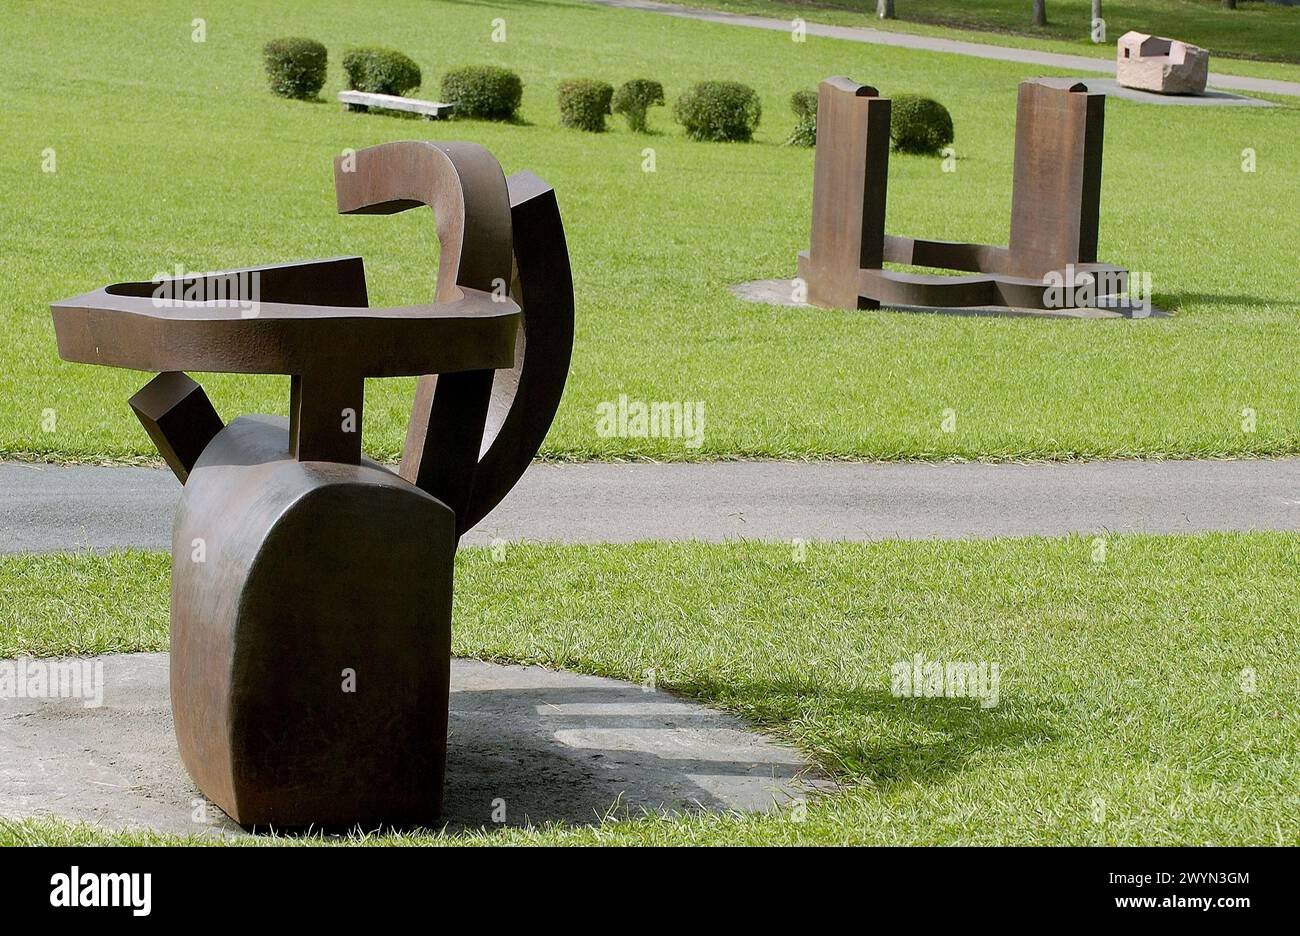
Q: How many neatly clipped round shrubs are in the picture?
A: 8